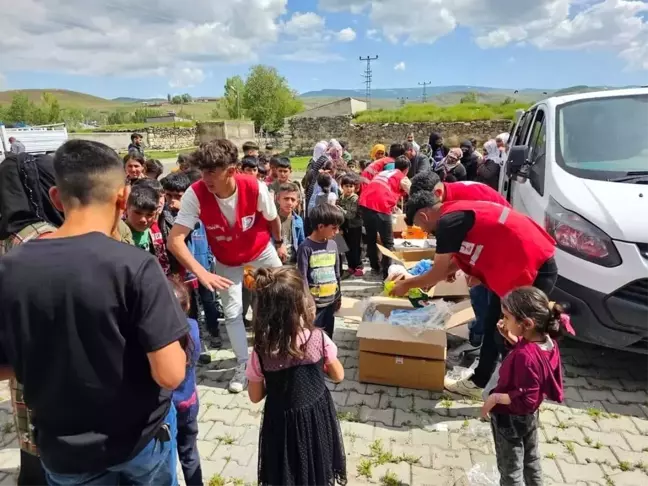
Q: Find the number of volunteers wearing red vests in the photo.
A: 5